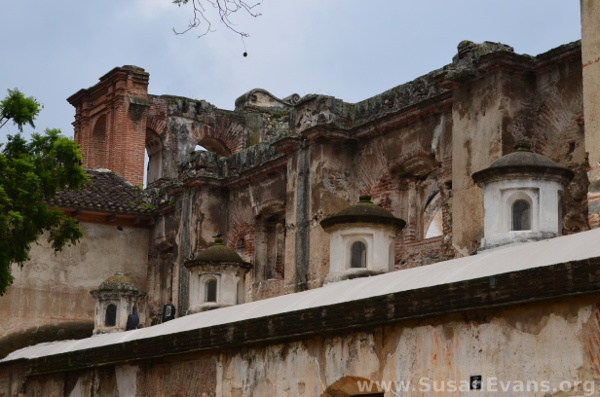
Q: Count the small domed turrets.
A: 4